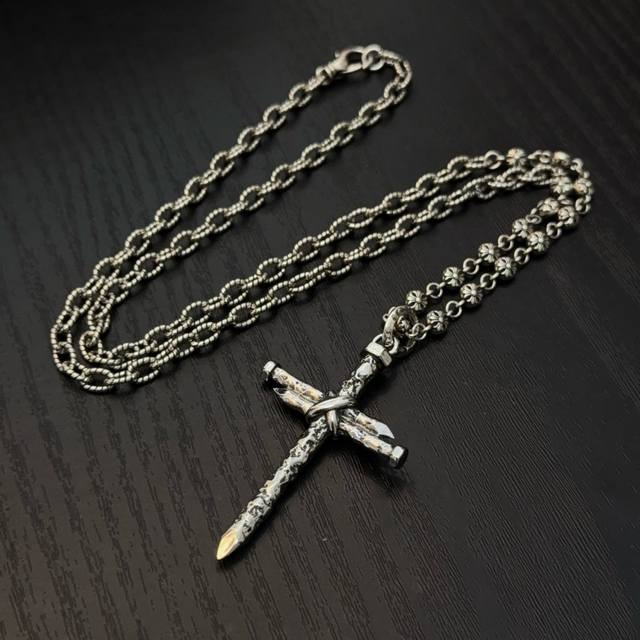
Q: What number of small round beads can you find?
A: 14